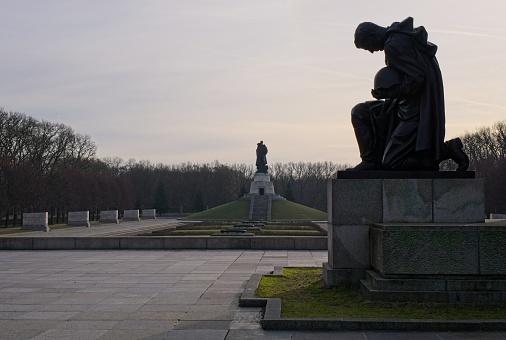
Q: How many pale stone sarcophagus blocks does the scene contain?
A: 5